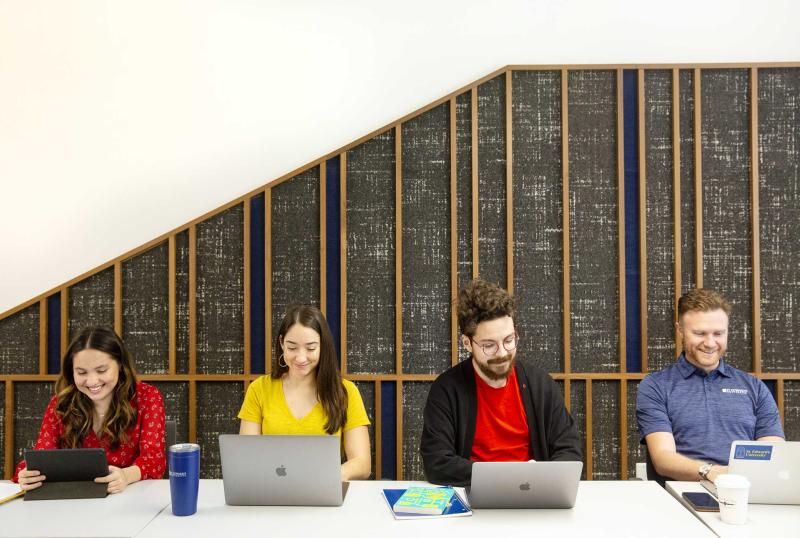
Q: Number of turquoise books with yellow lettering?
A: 1